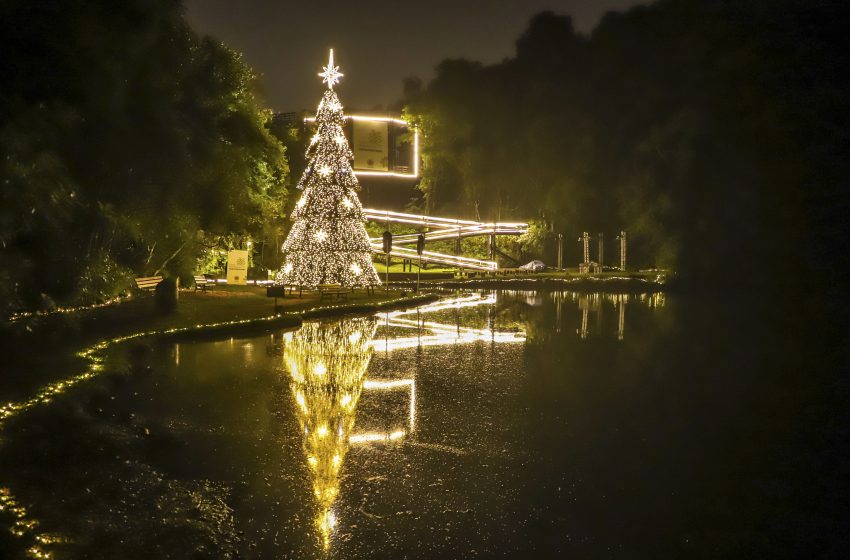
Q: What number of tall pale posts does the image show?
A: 4